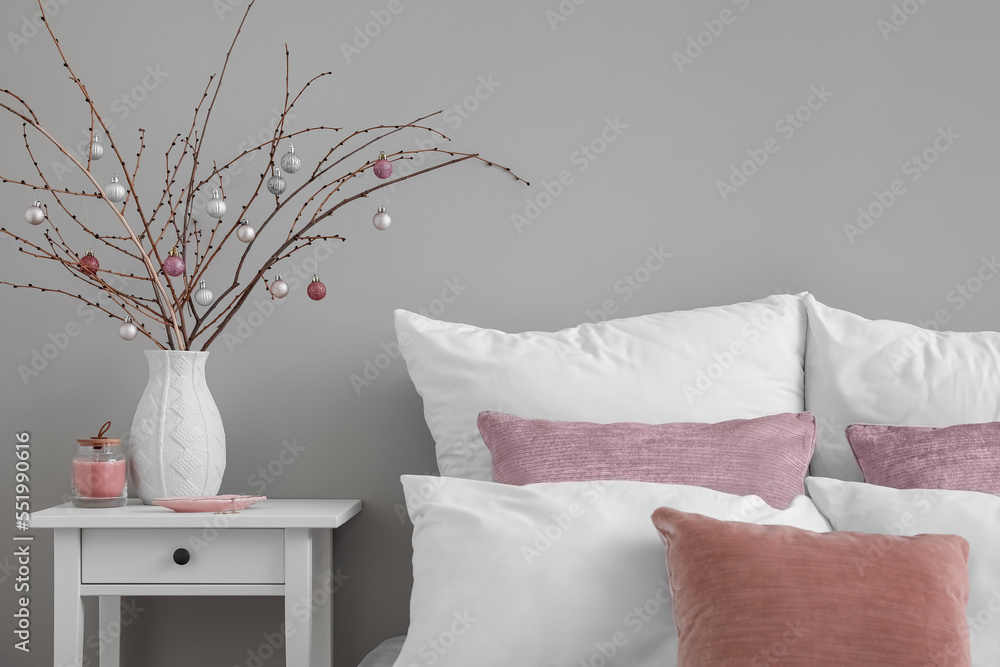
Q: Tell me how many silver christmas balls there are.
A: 11